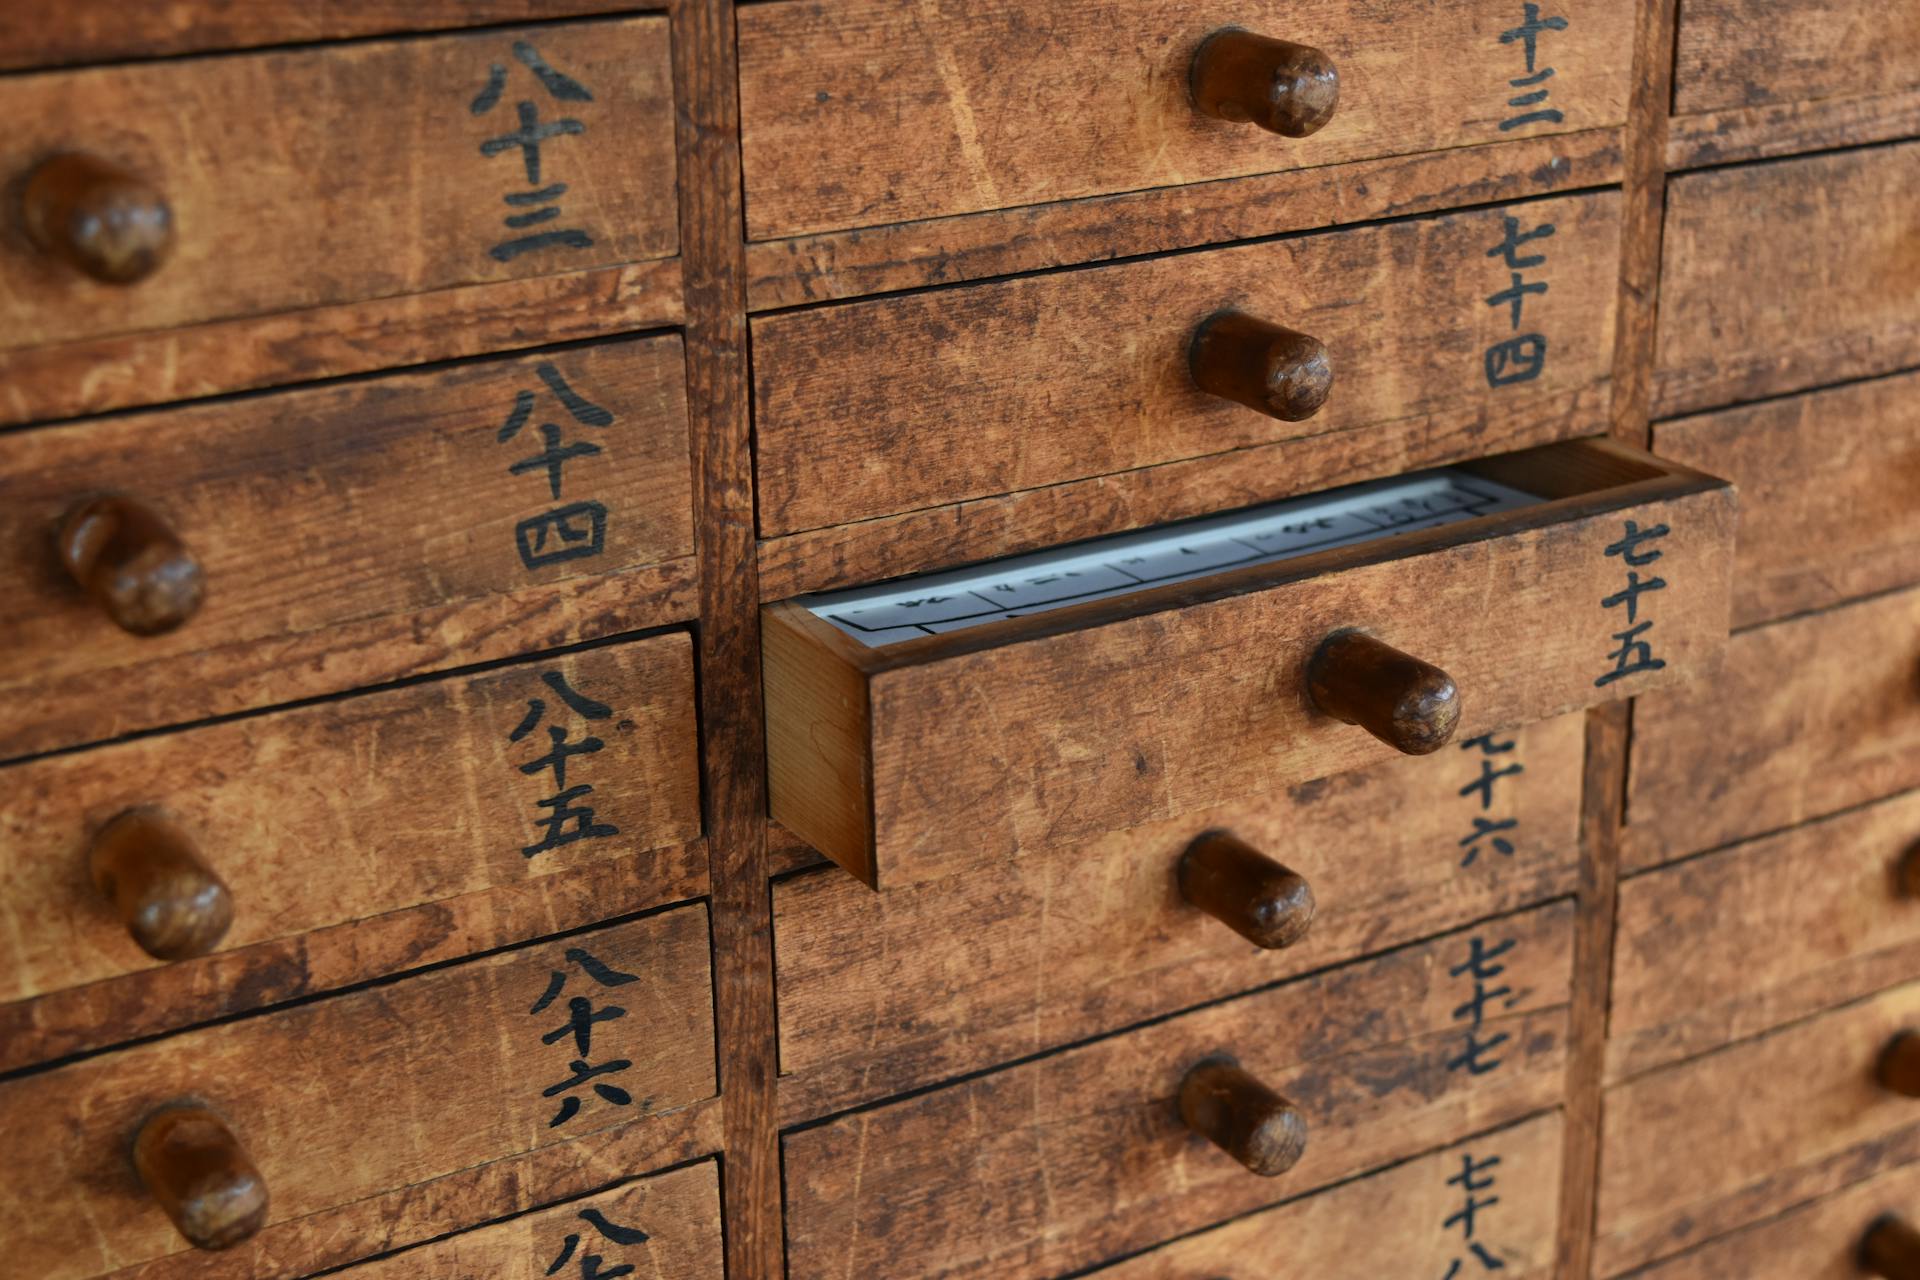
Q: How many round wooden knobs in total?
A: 12